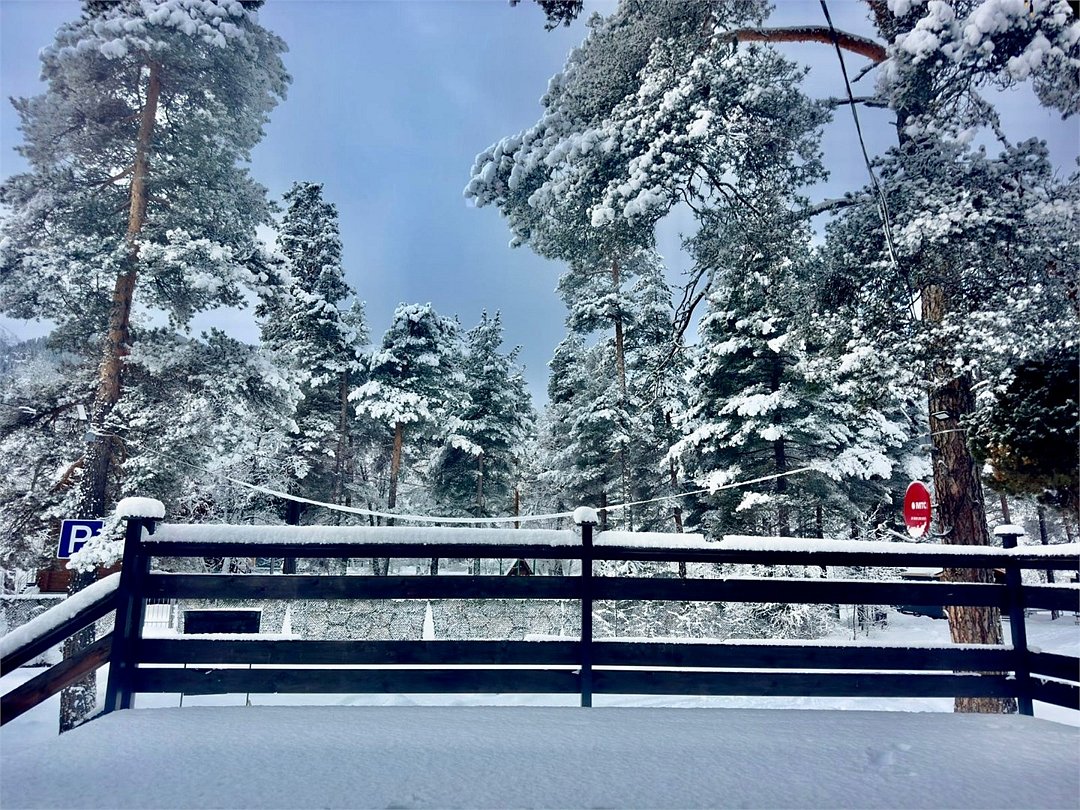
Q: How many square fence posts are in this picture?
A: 3